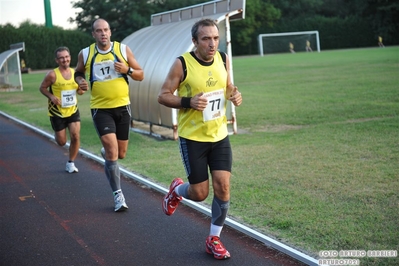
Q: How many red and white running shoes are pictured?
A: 2